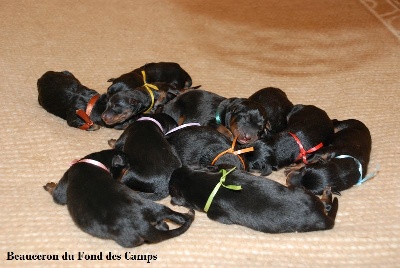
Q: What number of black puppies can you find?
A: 11